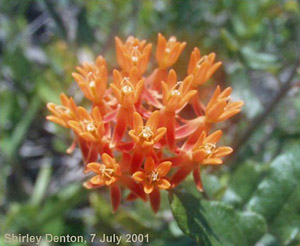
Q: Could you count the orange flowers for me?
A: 13